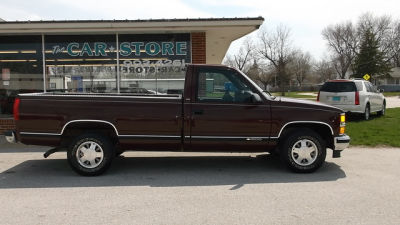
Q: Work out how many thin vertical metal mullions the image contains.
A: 2